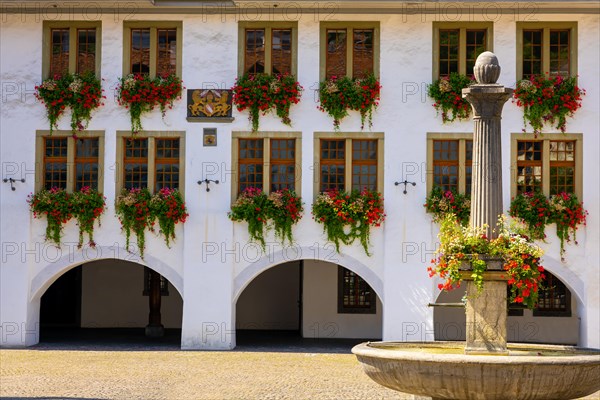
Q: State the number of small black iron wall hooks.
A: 3